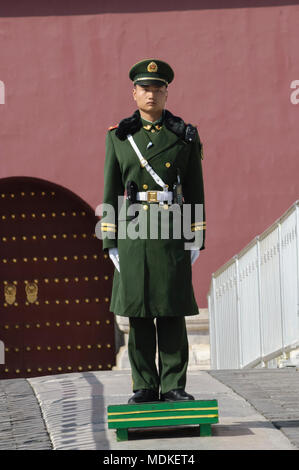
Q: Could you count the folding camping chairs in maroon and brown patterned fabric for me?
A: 0